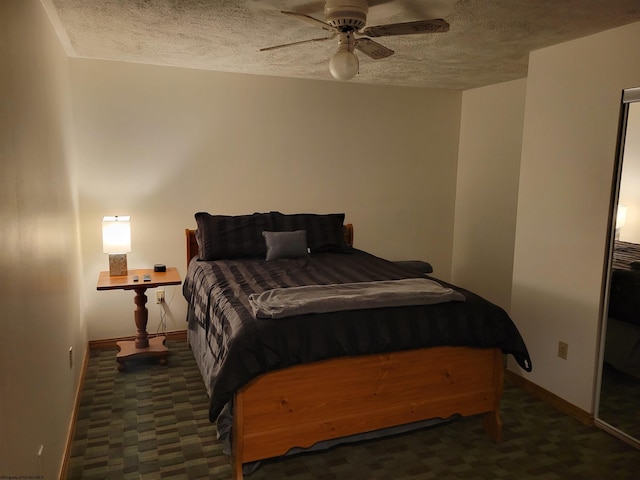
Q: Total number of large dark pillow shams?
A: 2